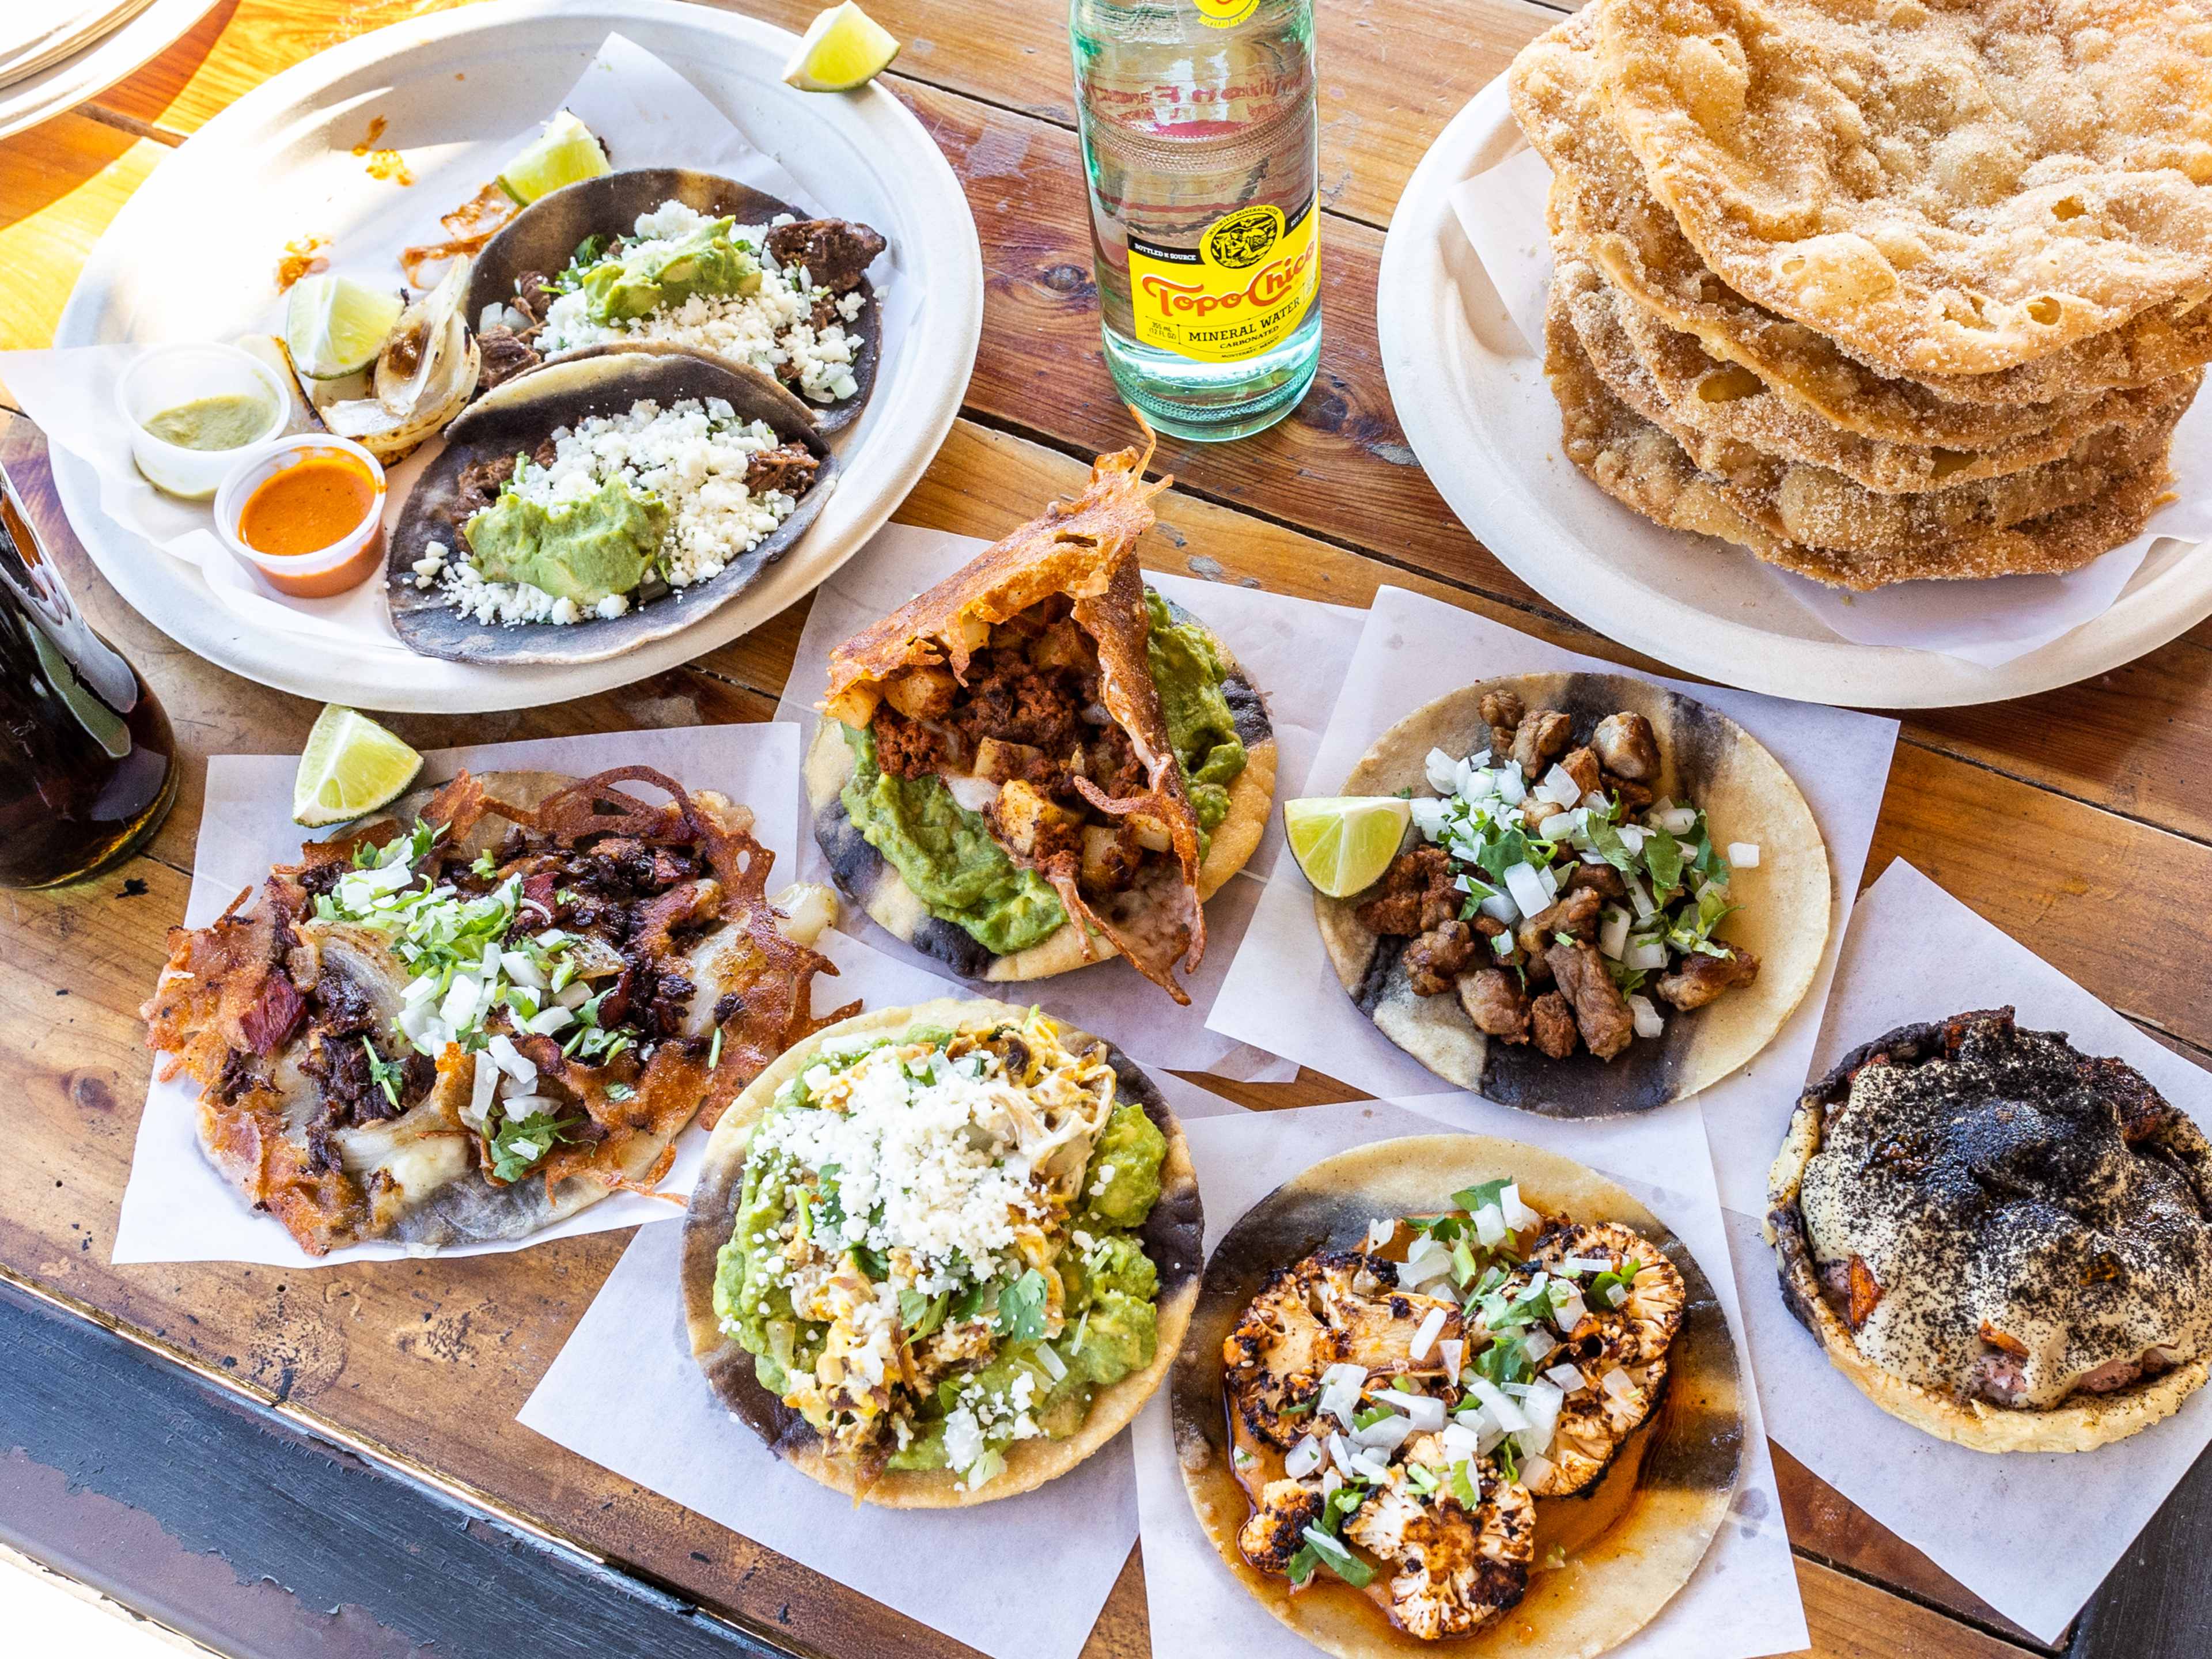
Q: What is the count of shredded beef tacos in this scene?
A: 2